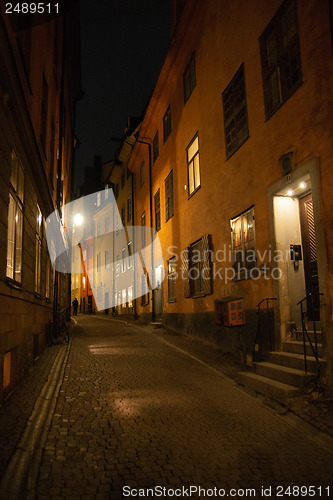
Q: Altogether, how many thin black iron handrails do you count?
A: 2